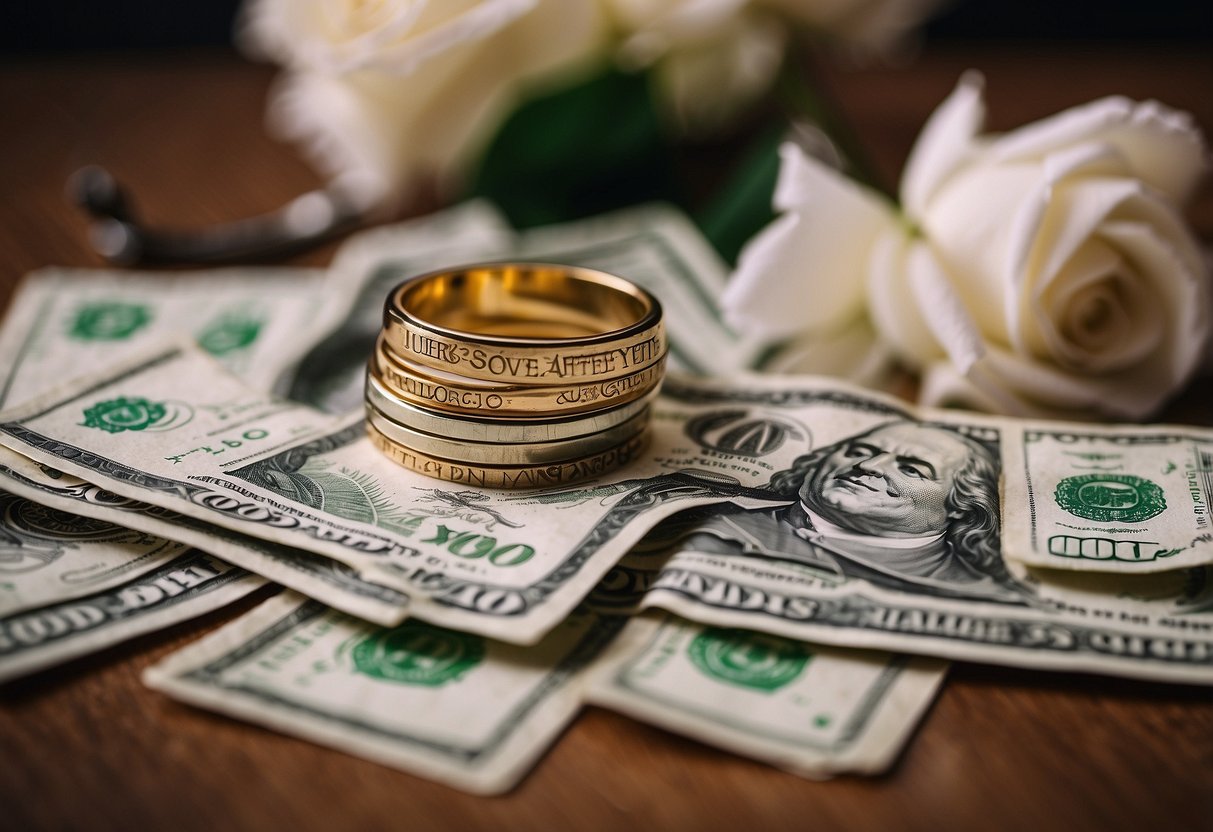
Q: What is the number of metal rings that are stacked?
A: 5